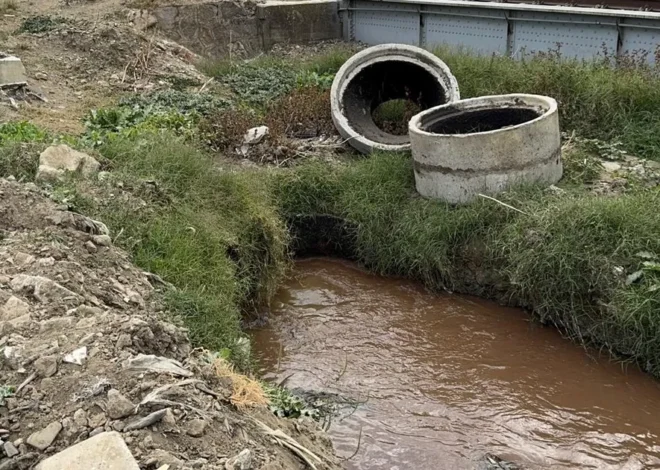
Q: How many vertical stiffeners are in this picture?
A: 4